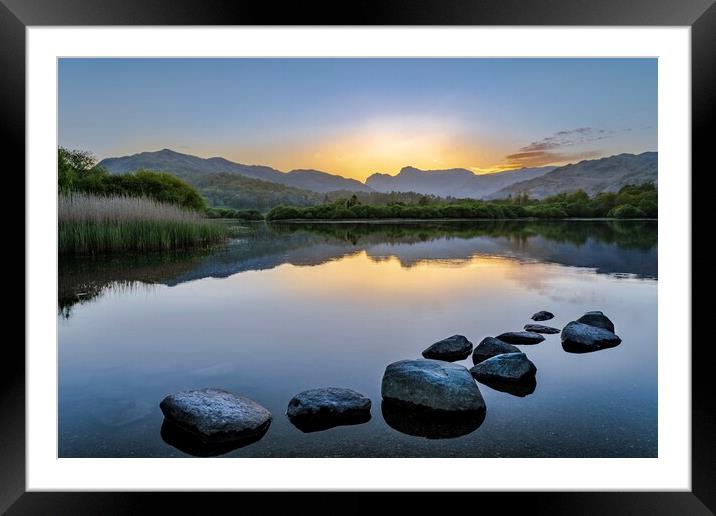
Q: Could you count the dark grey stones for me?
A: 11